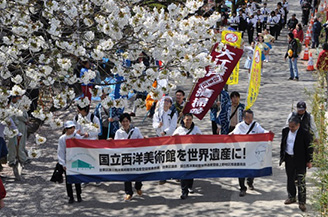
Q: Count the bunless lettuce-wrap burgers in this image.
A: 0